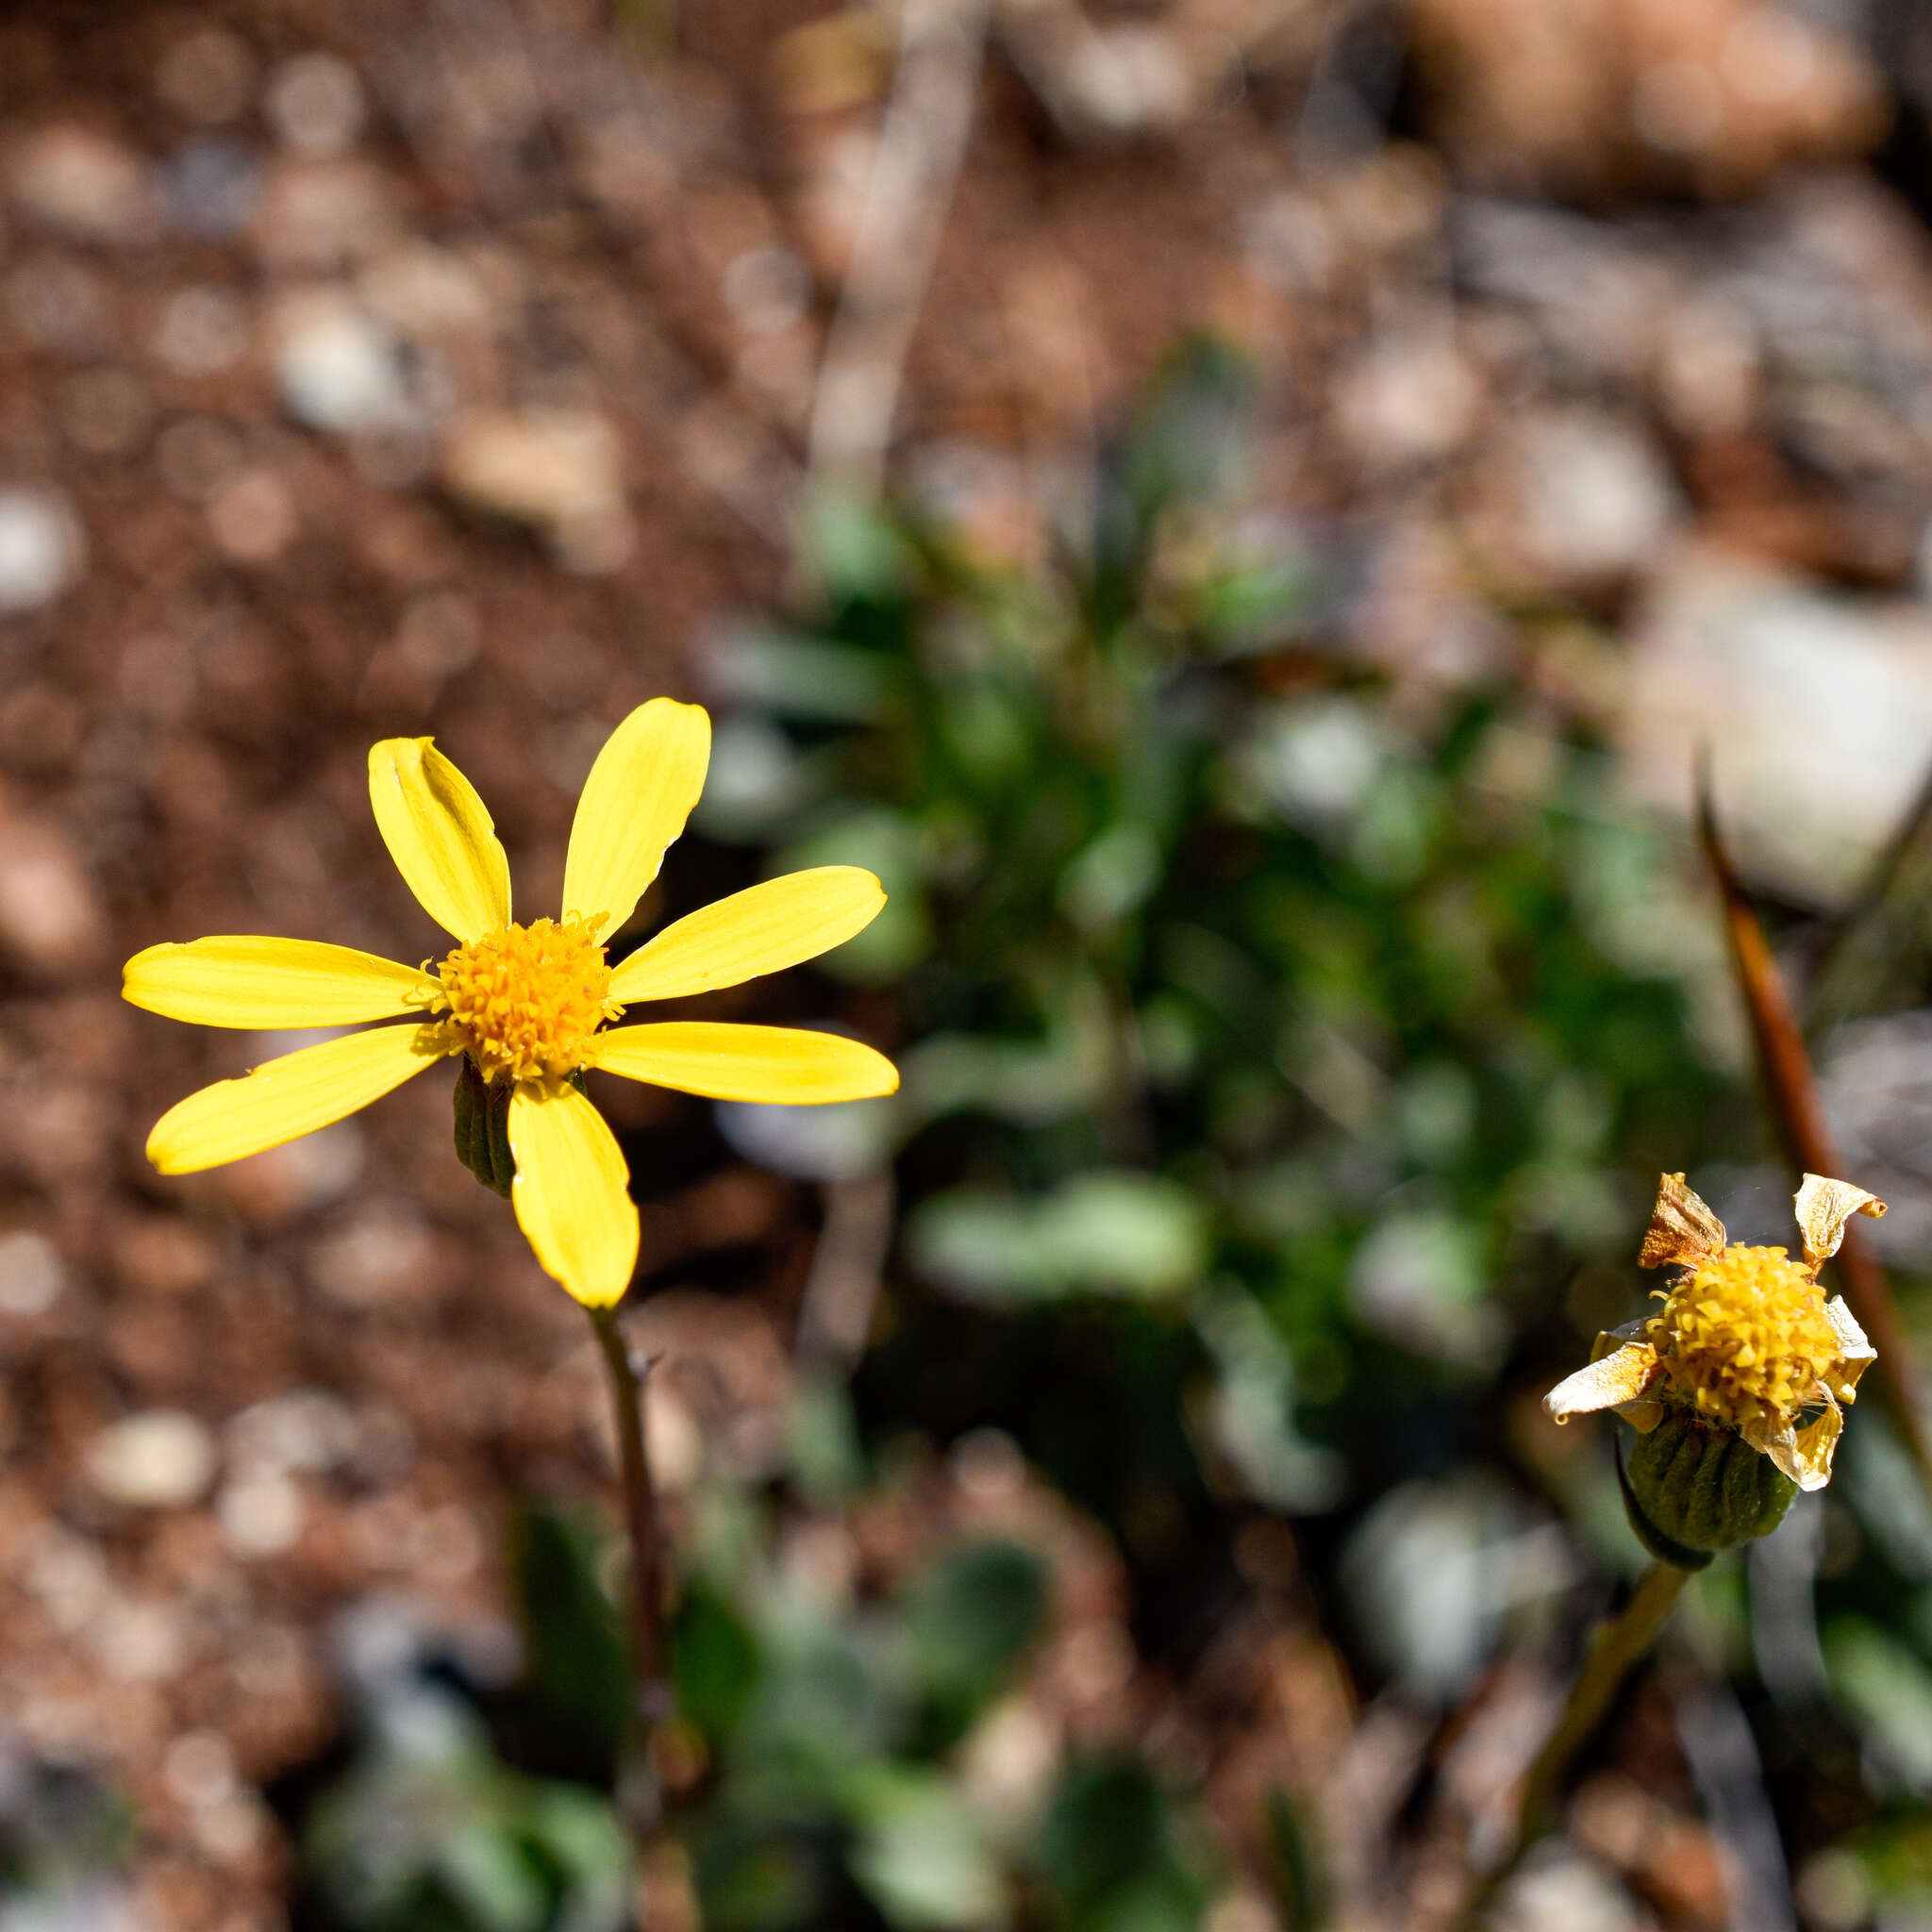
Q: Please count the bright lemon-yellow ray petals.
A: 7